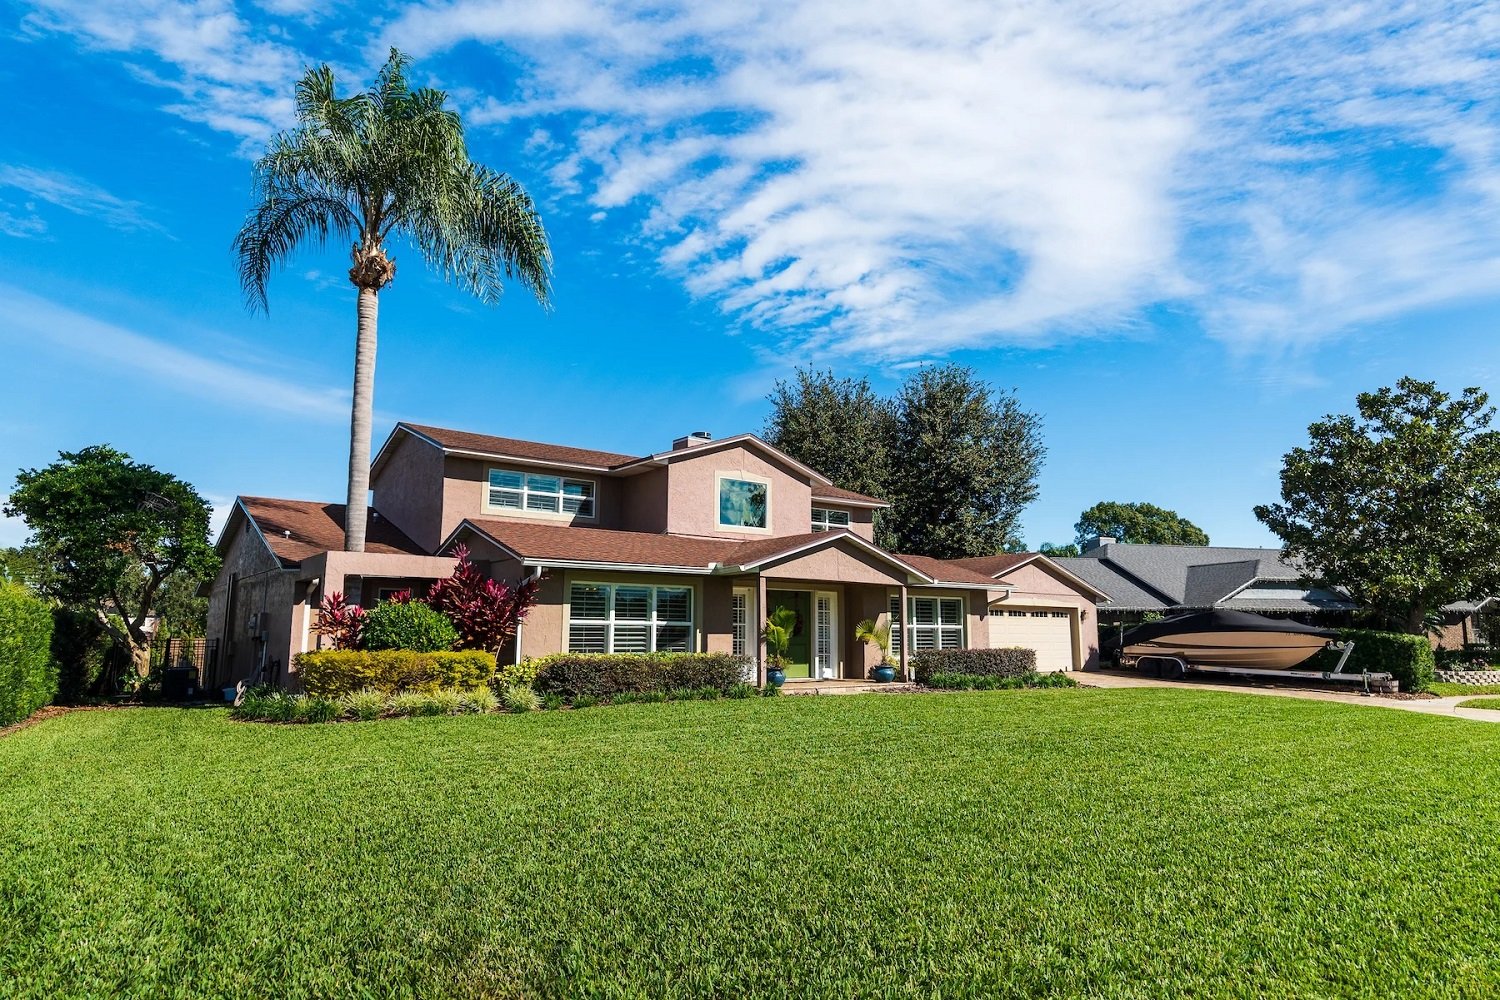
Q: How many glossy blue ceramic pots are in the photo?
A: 2